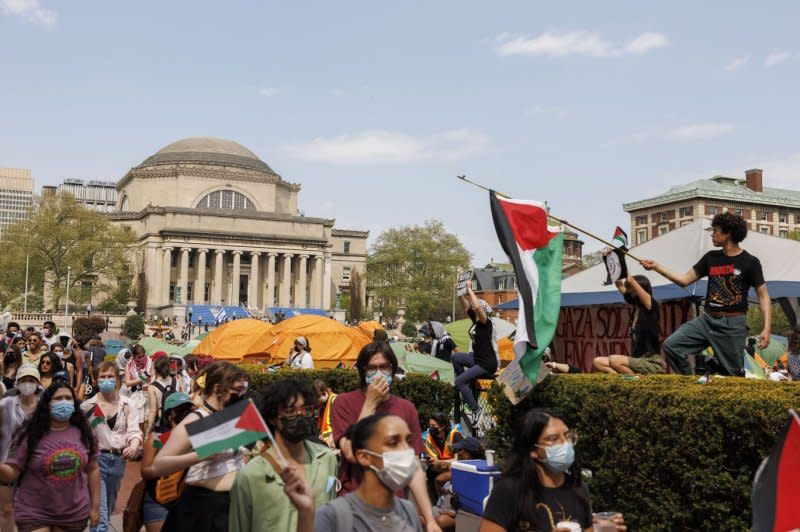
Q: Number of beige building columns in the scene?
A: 10